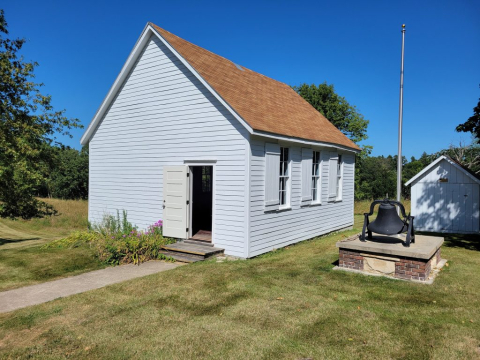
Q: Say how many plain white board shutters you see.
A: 3